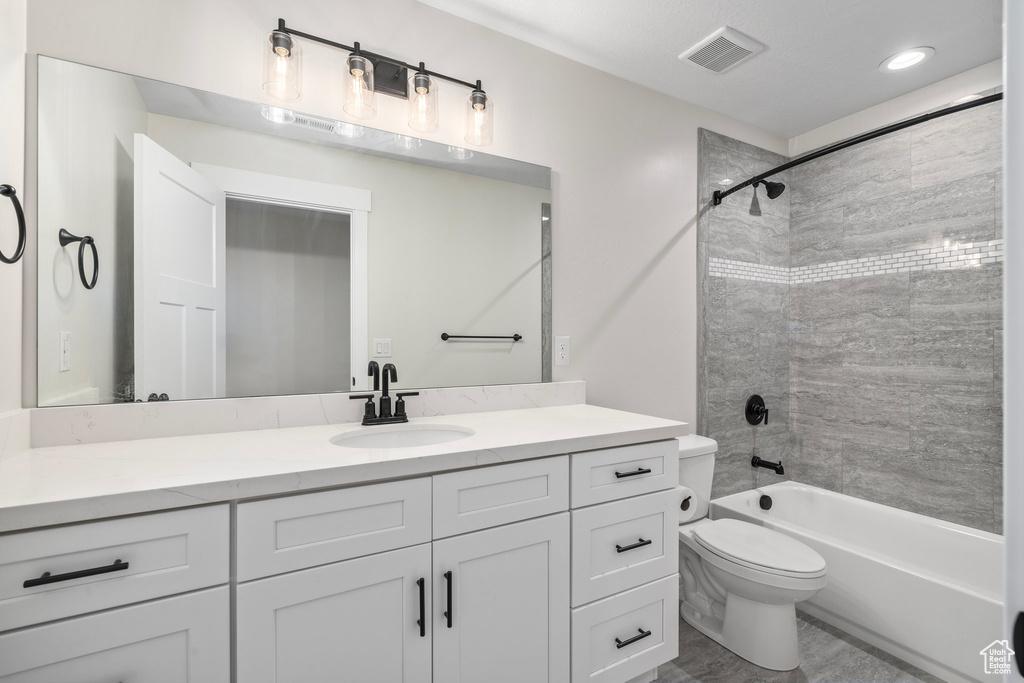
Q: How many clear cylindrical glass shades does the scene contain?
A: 4